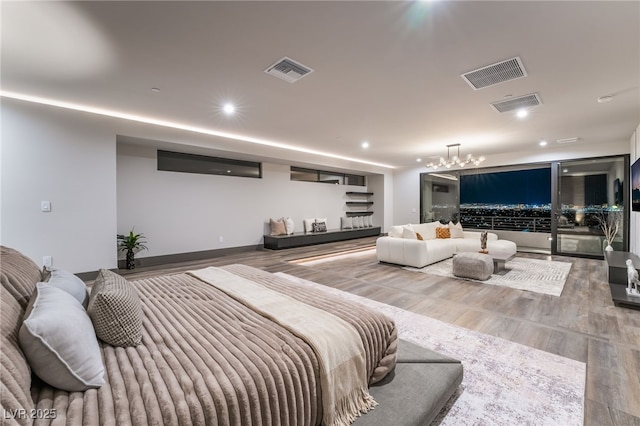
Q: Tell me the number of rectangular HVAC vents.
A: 3